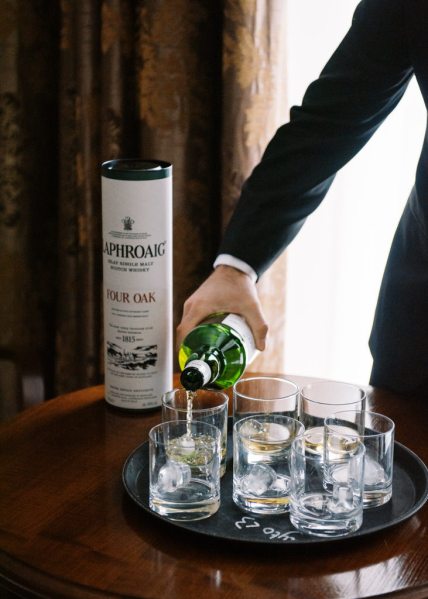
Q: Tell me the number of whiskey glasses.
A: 7